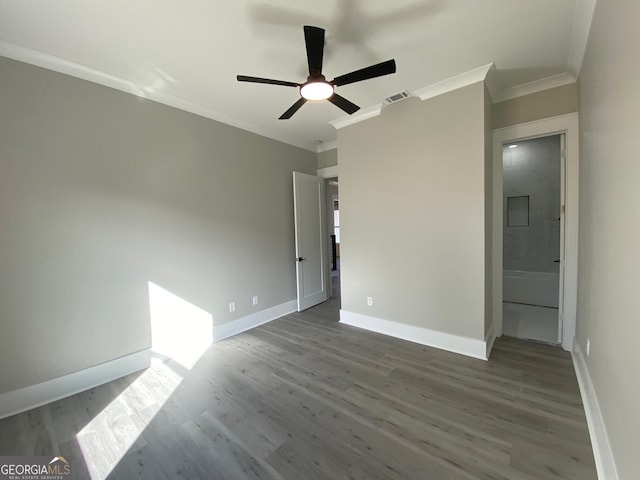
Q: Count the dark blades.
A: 5